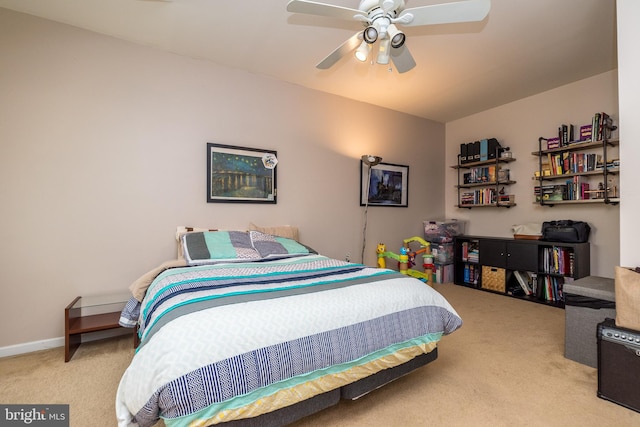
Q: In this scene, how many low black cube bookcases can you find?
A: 1